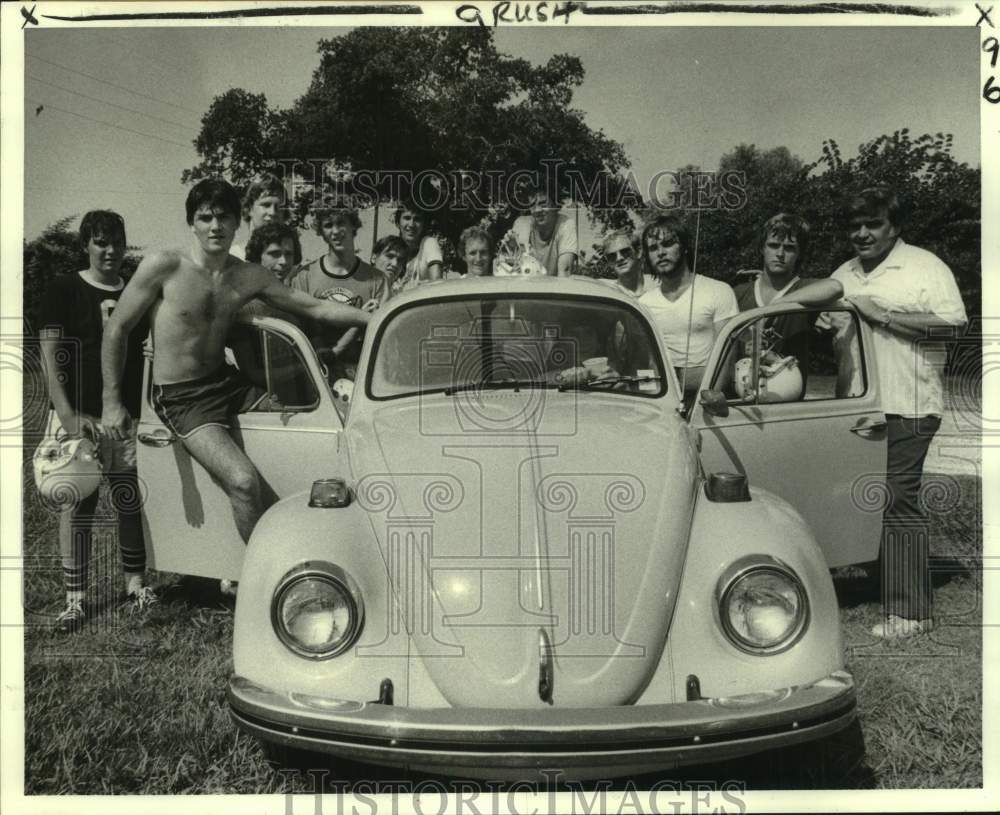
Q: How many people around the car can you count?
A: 13